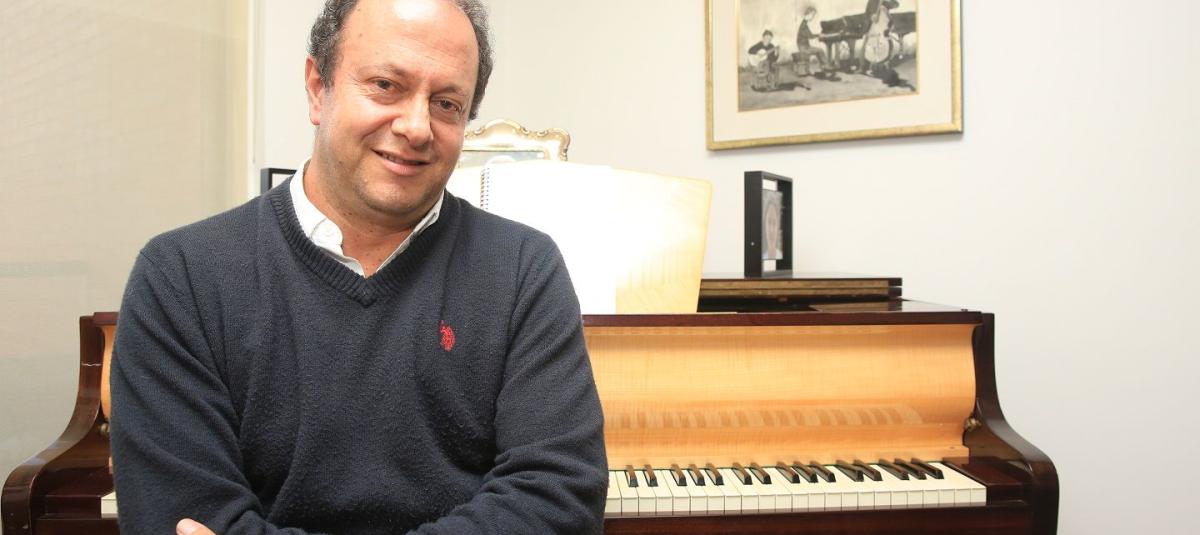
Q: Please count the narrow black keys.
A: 15